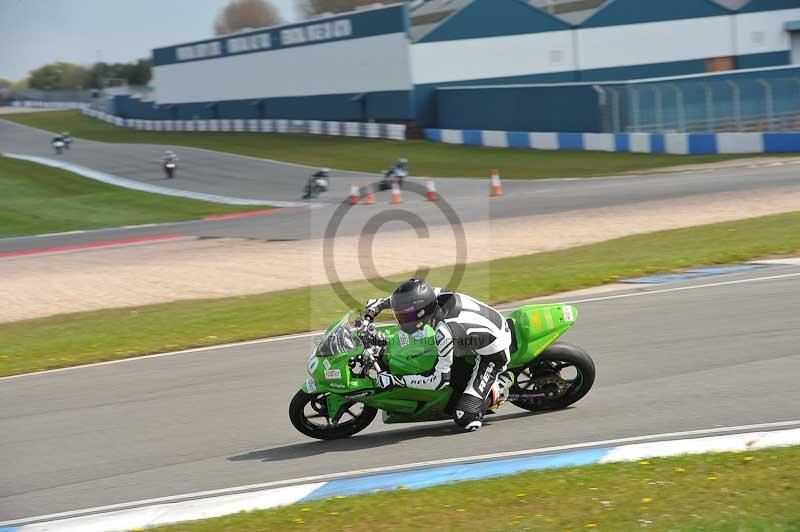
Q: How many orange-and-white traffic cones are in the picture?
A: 5